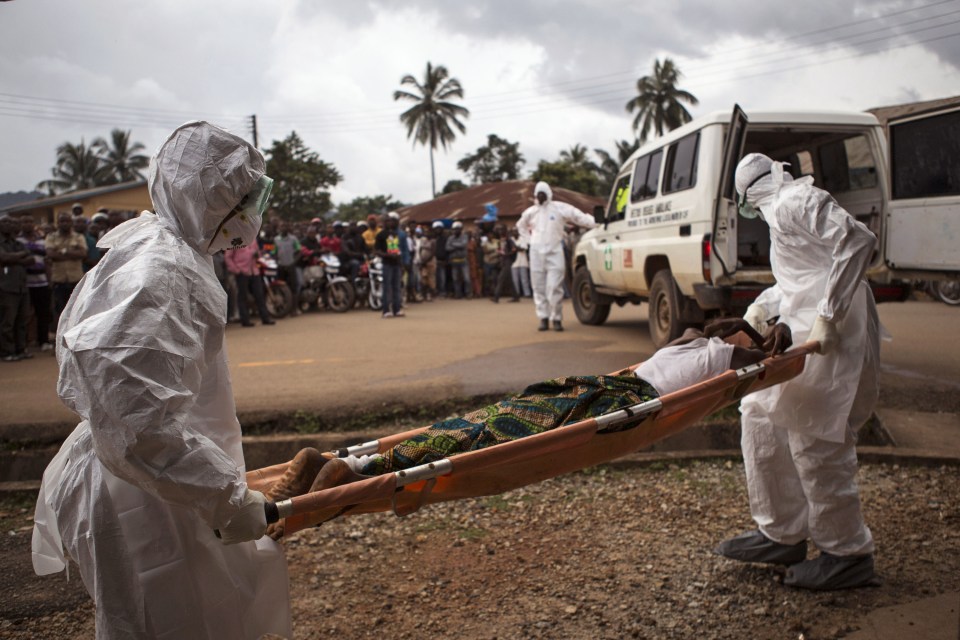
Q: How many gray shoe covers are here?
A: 2